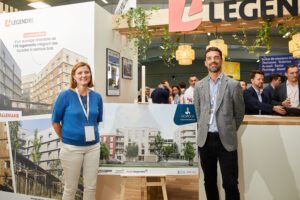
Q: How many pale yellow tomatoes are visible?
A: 0